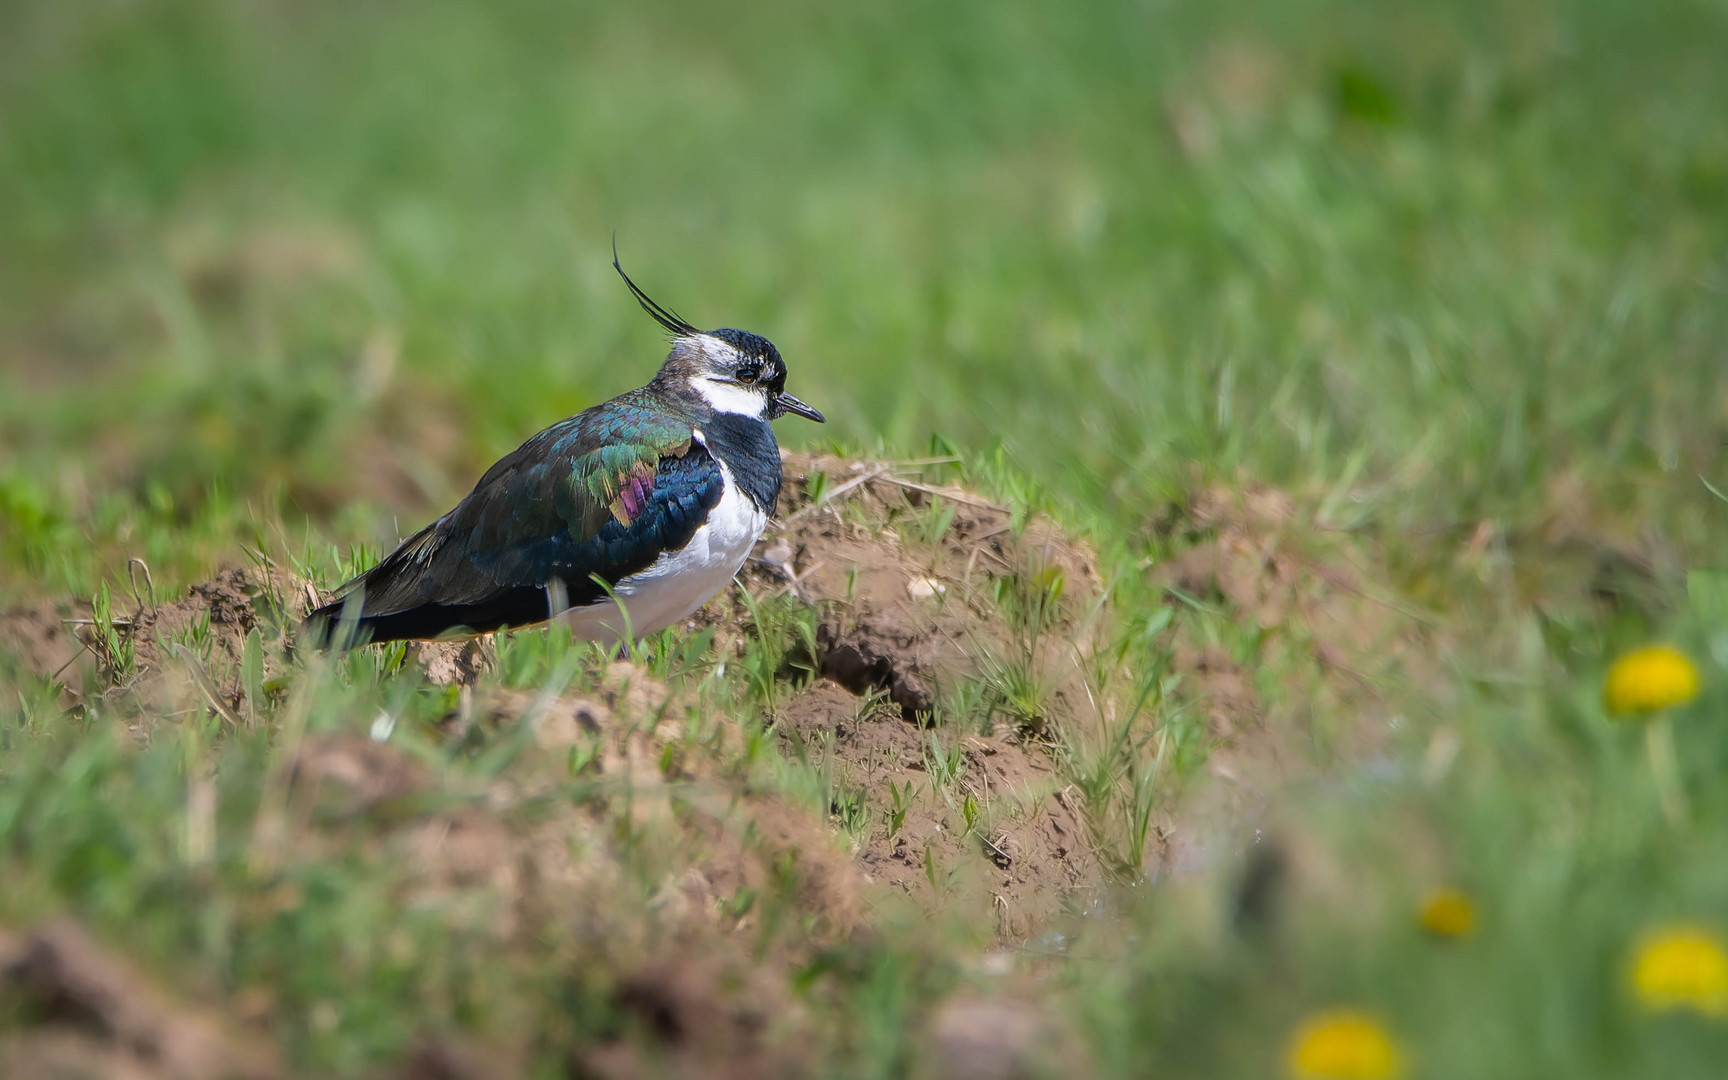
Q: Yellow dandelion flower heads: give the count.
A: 4